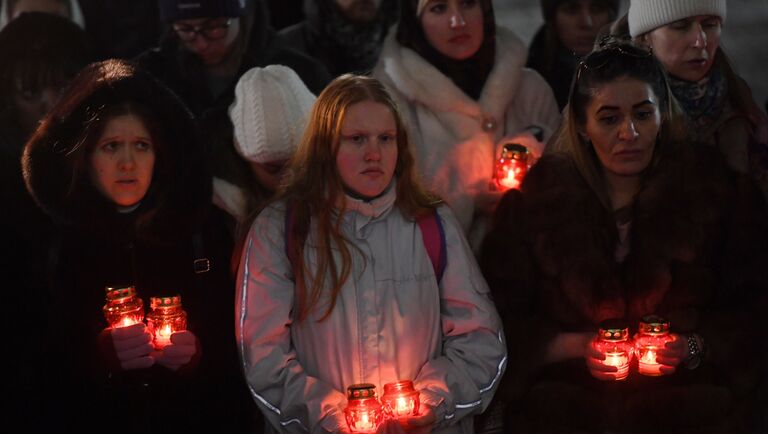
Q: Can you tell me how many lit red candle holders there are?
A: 7